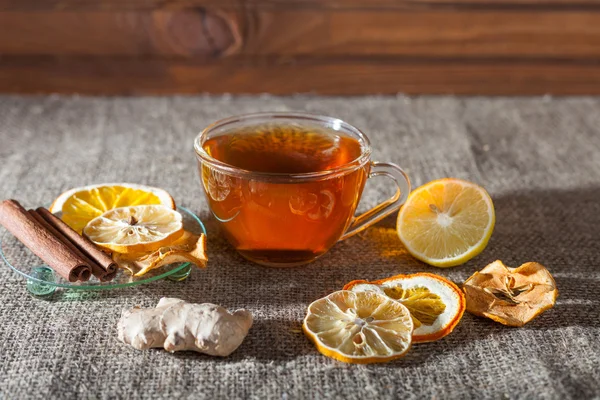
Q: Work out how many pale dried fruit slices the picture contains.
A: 2